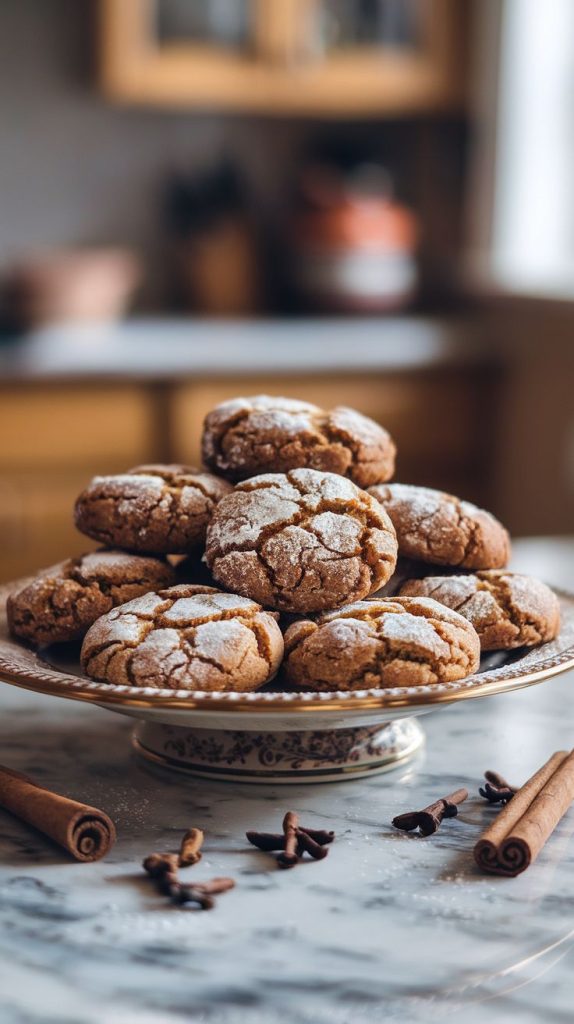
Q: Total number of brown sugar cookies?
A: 8